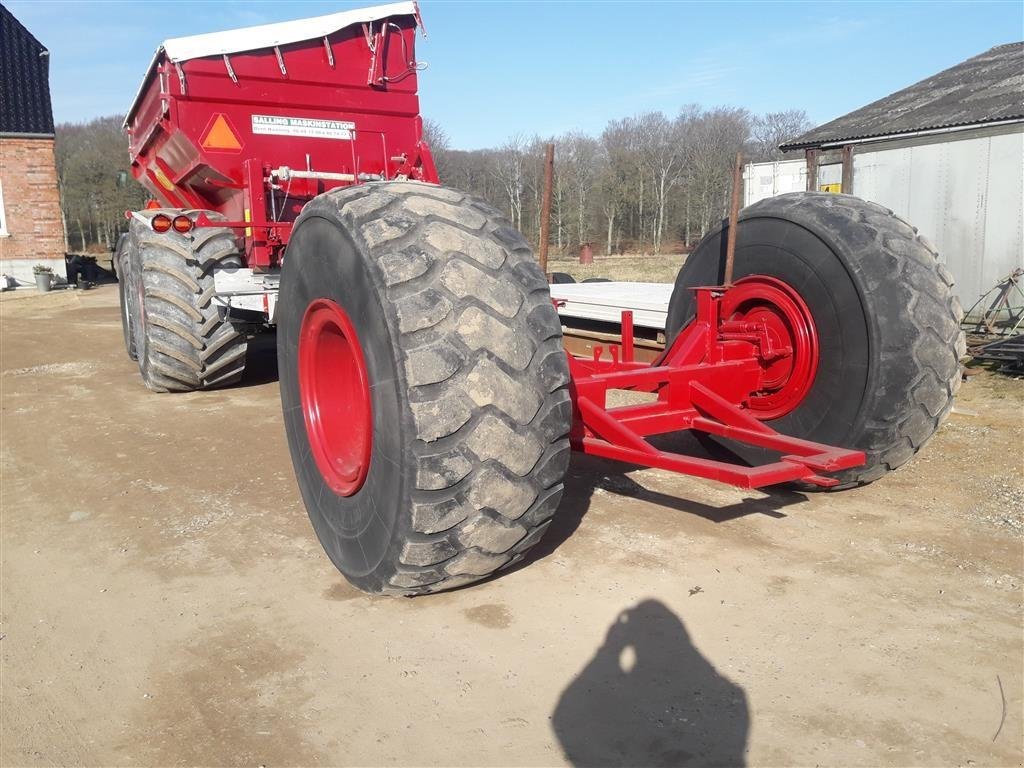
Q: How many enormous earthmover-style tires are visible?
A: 2